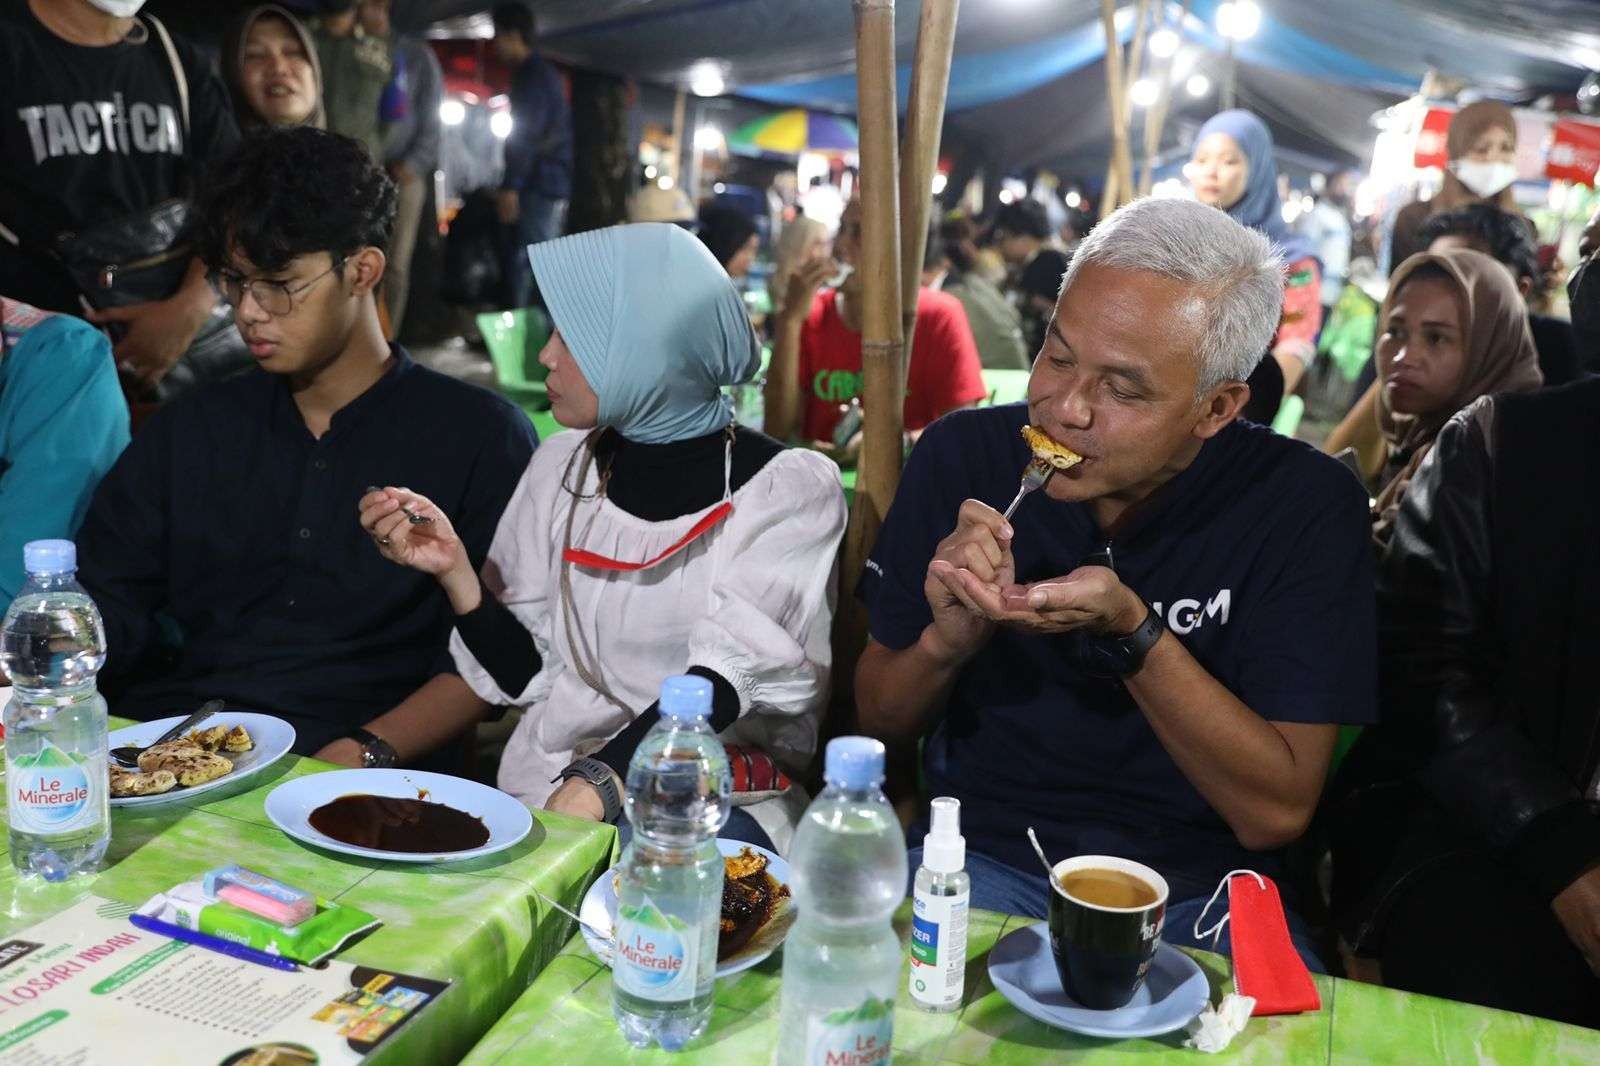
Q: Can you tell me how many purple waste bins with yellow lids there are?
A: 0